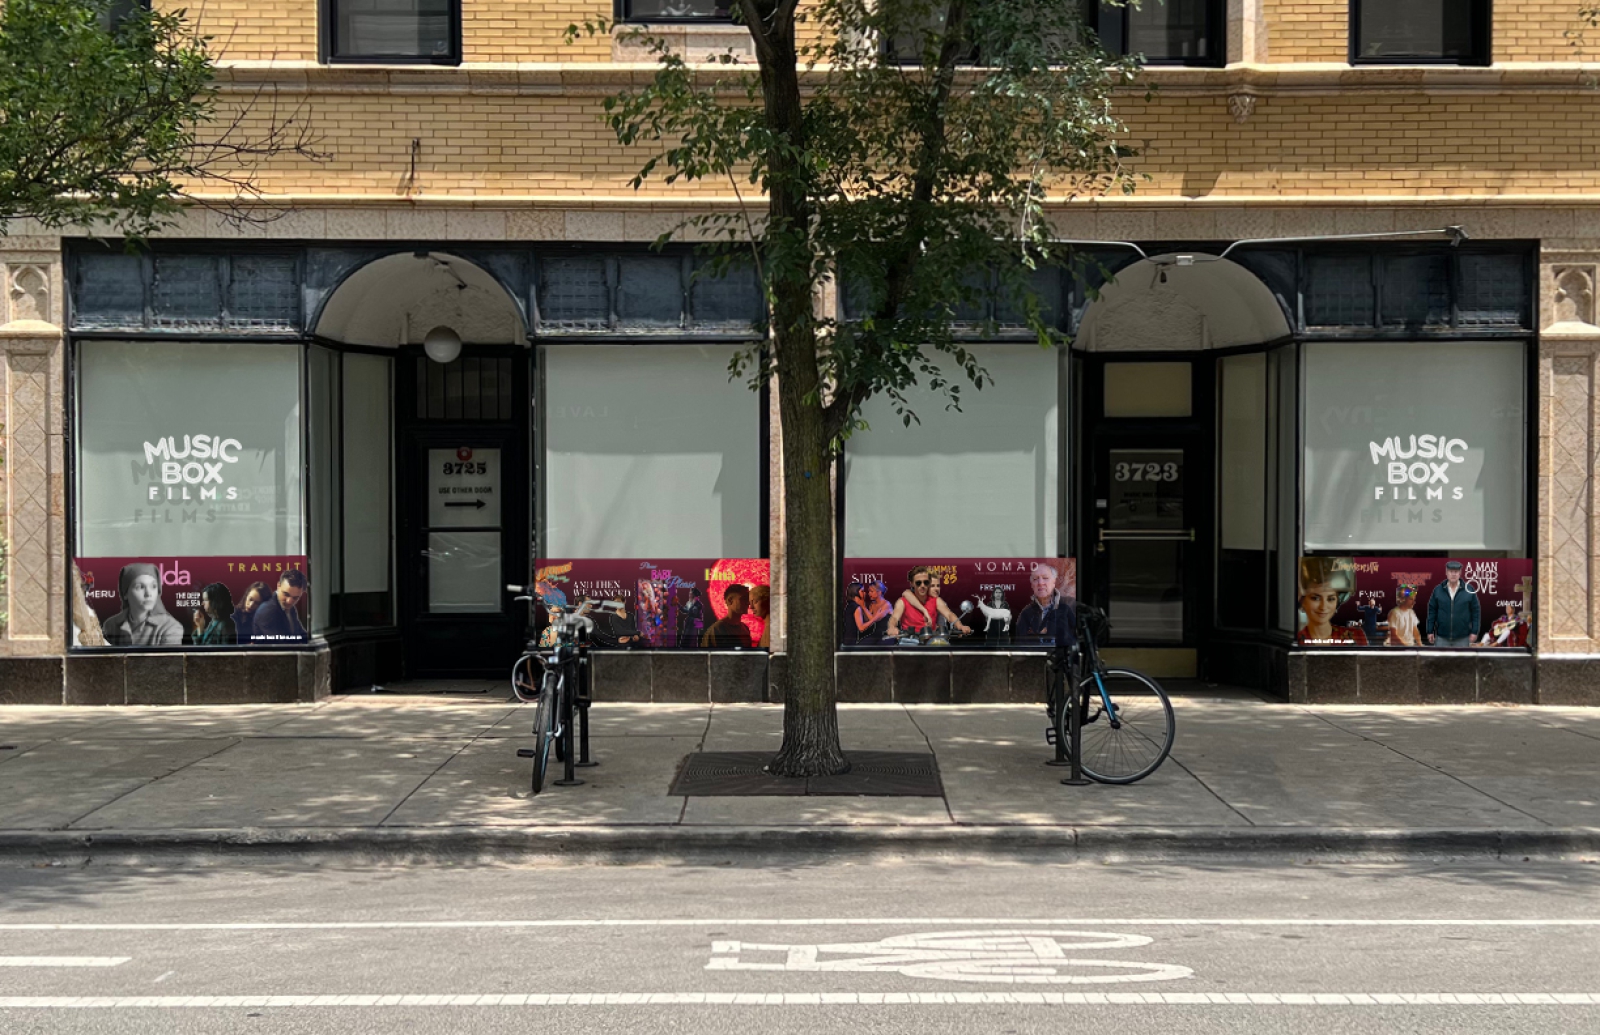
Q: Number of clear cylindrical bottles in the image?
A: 0